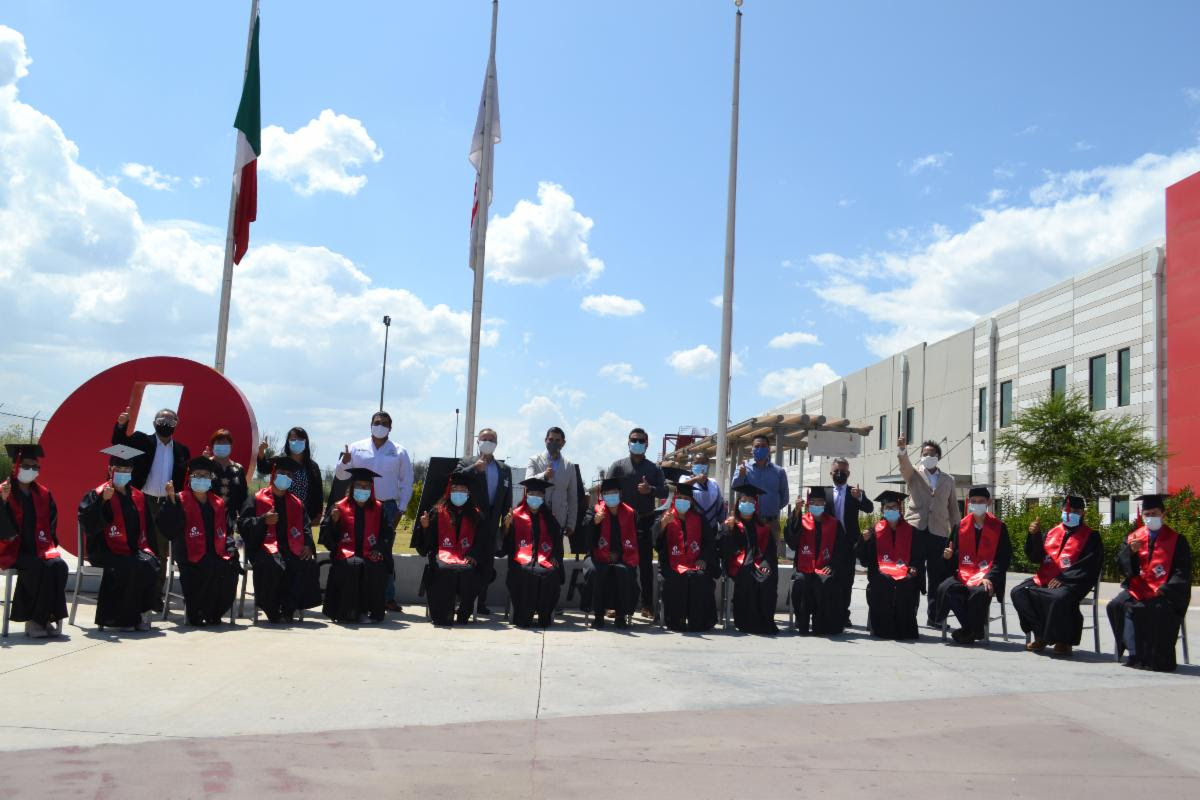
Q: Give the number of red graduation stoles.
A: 15